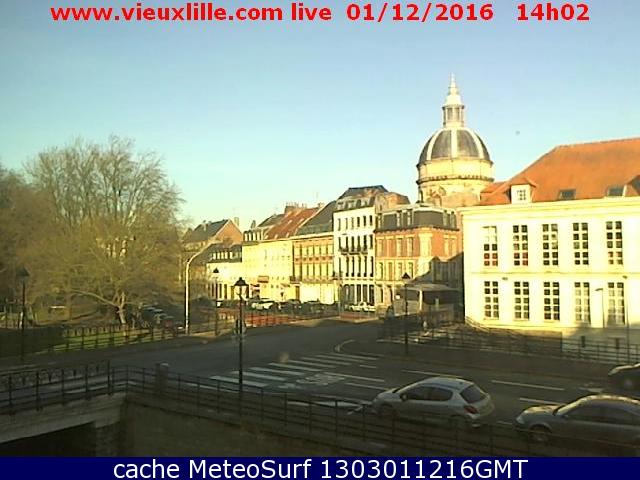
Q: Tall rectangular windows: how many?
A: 10